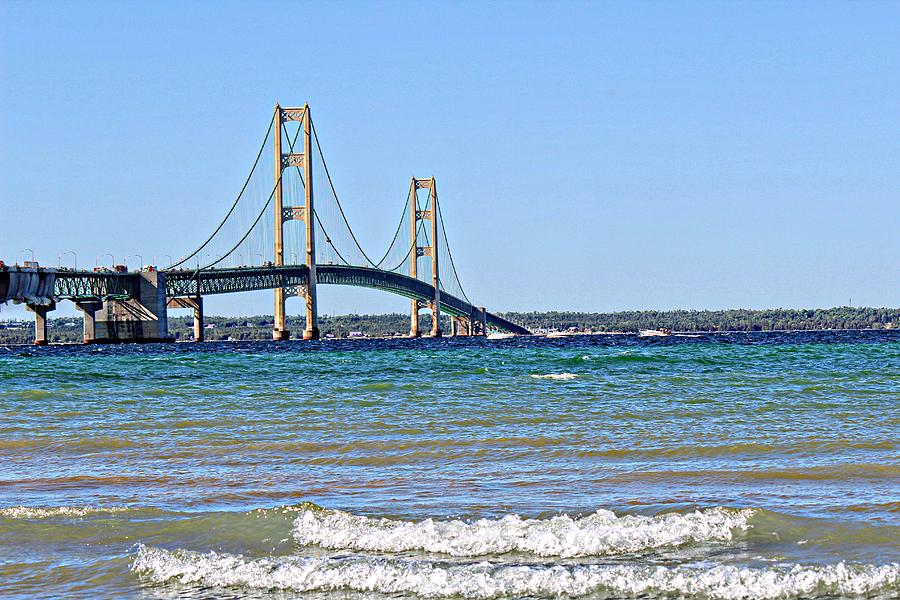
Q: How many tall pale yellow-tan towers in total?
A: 2